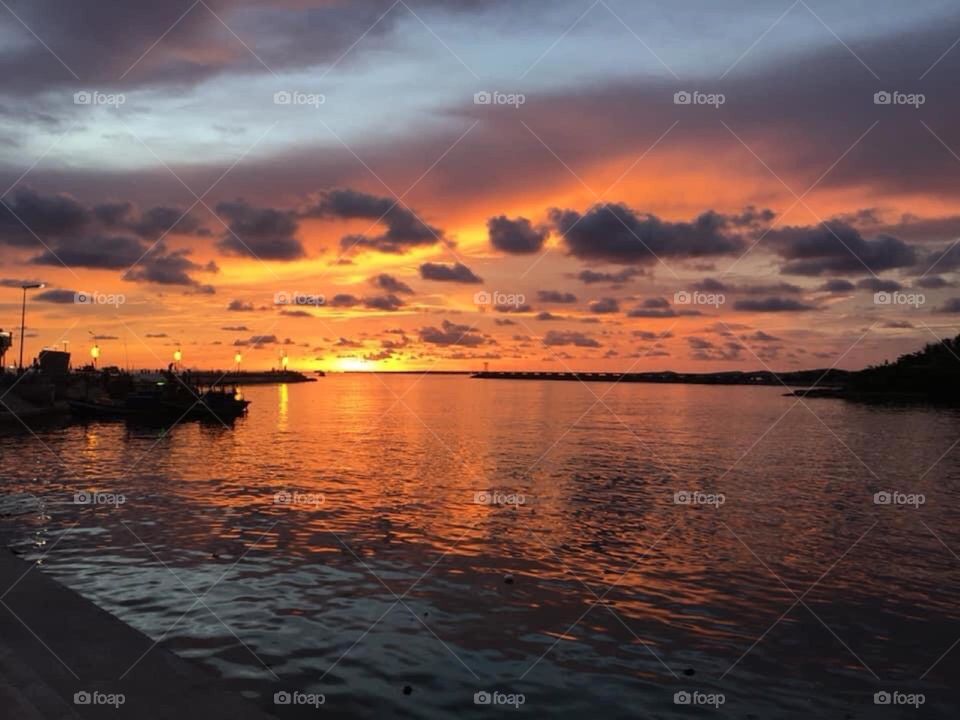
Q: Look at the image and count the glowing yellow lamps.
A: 4